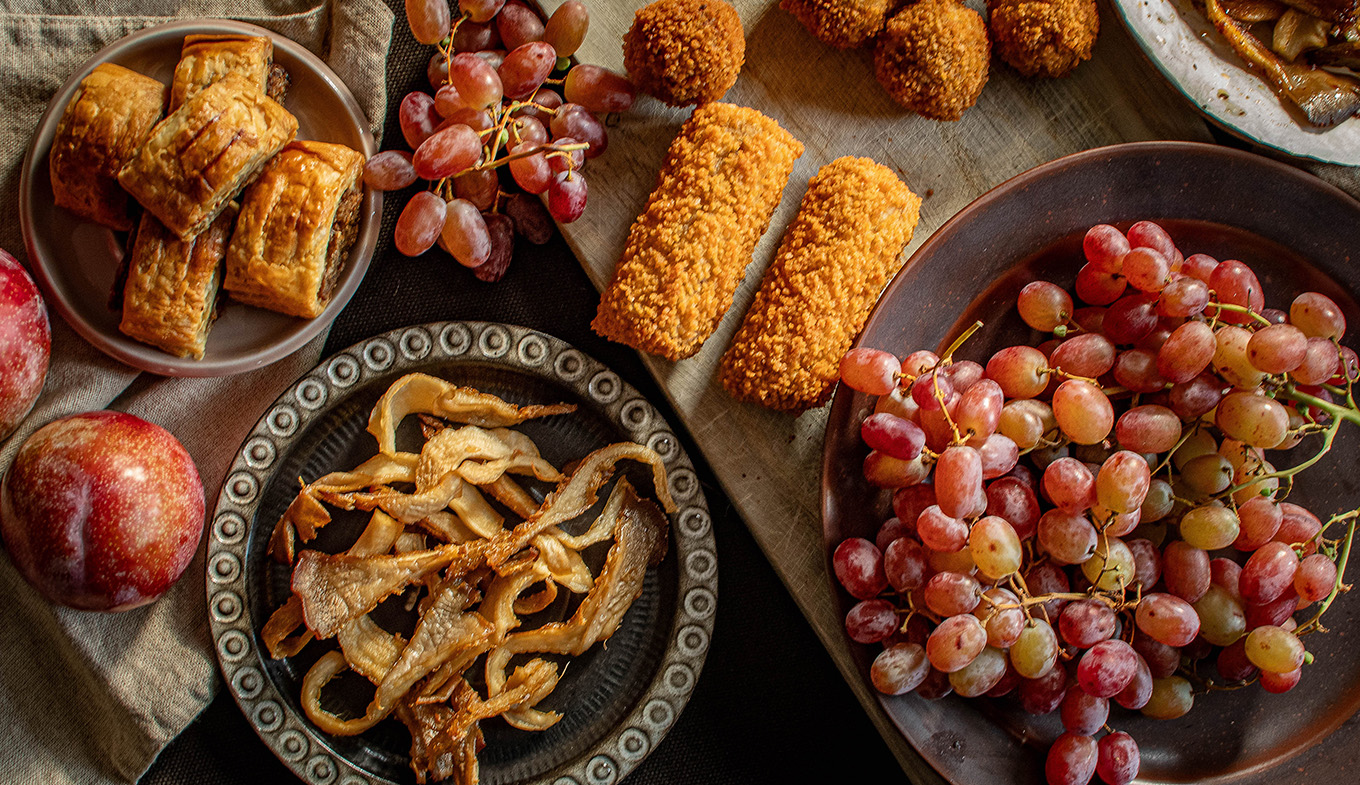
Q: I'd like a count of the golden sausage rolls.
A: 5